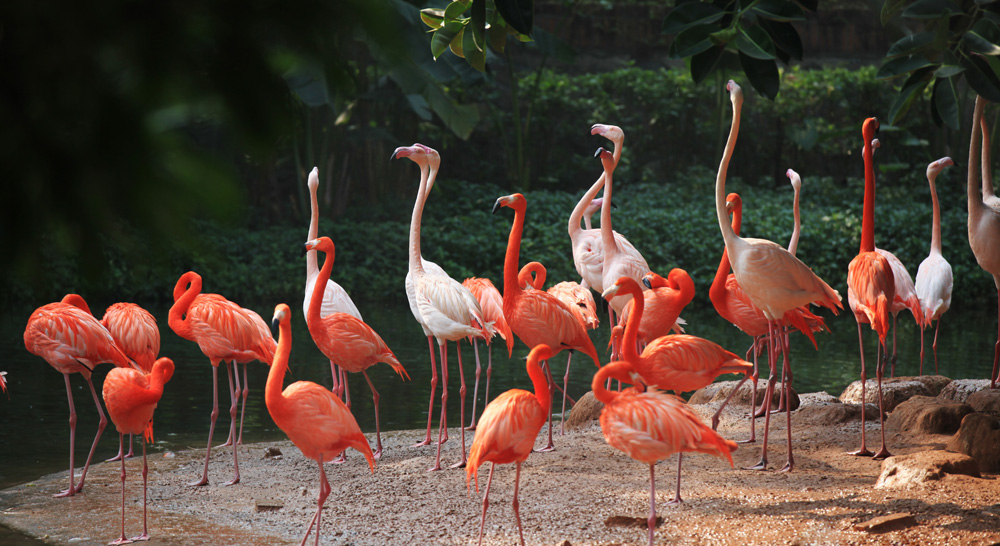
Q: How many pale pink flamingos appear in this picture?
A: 12